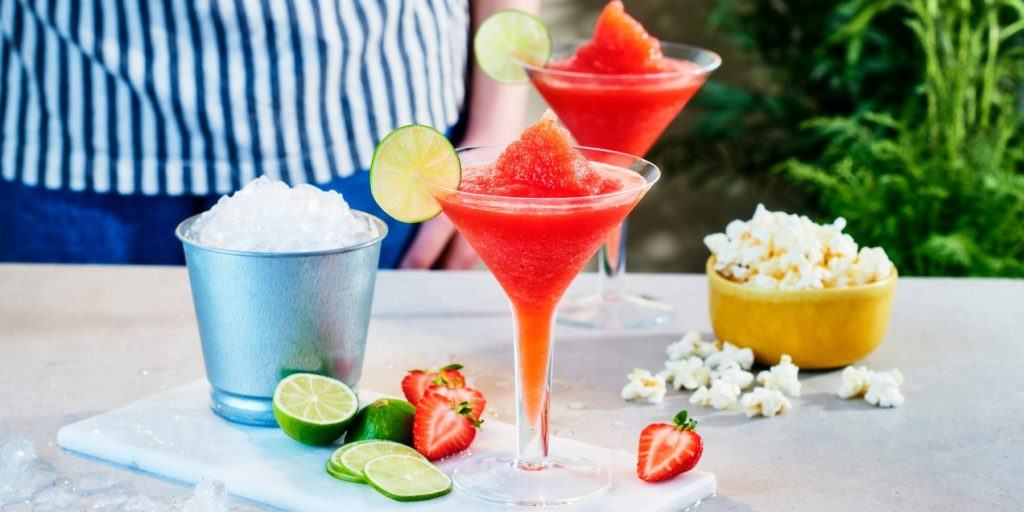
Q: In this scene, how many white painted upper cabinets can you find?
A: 0